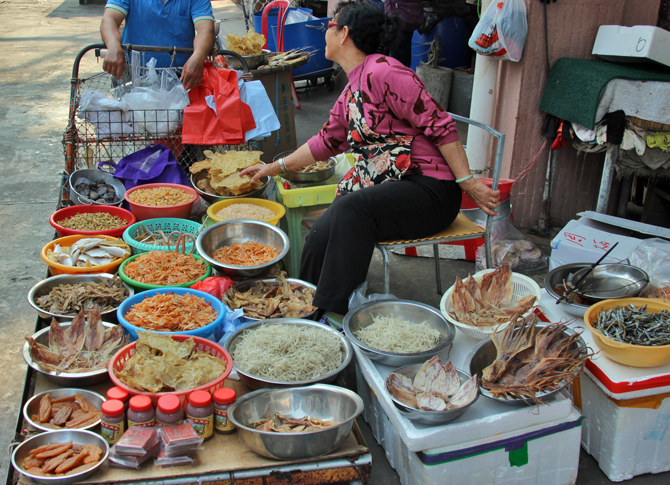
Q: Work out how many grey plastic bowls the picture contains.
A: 0